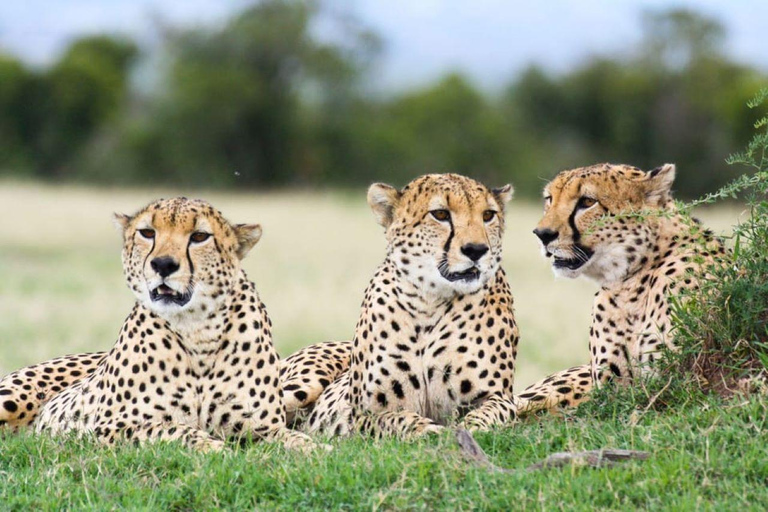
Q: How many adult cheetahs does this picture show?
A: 3